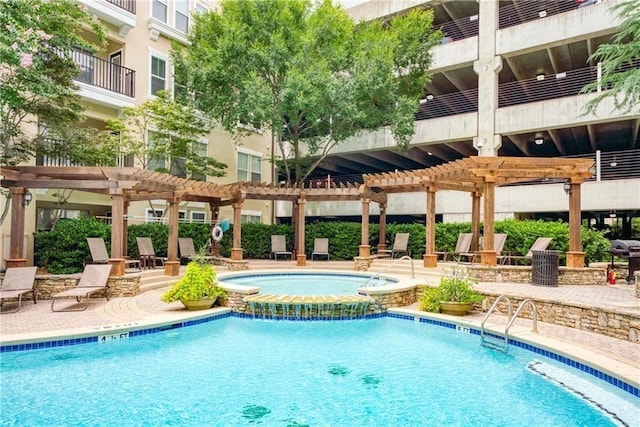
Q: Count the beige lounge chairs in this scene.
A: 11